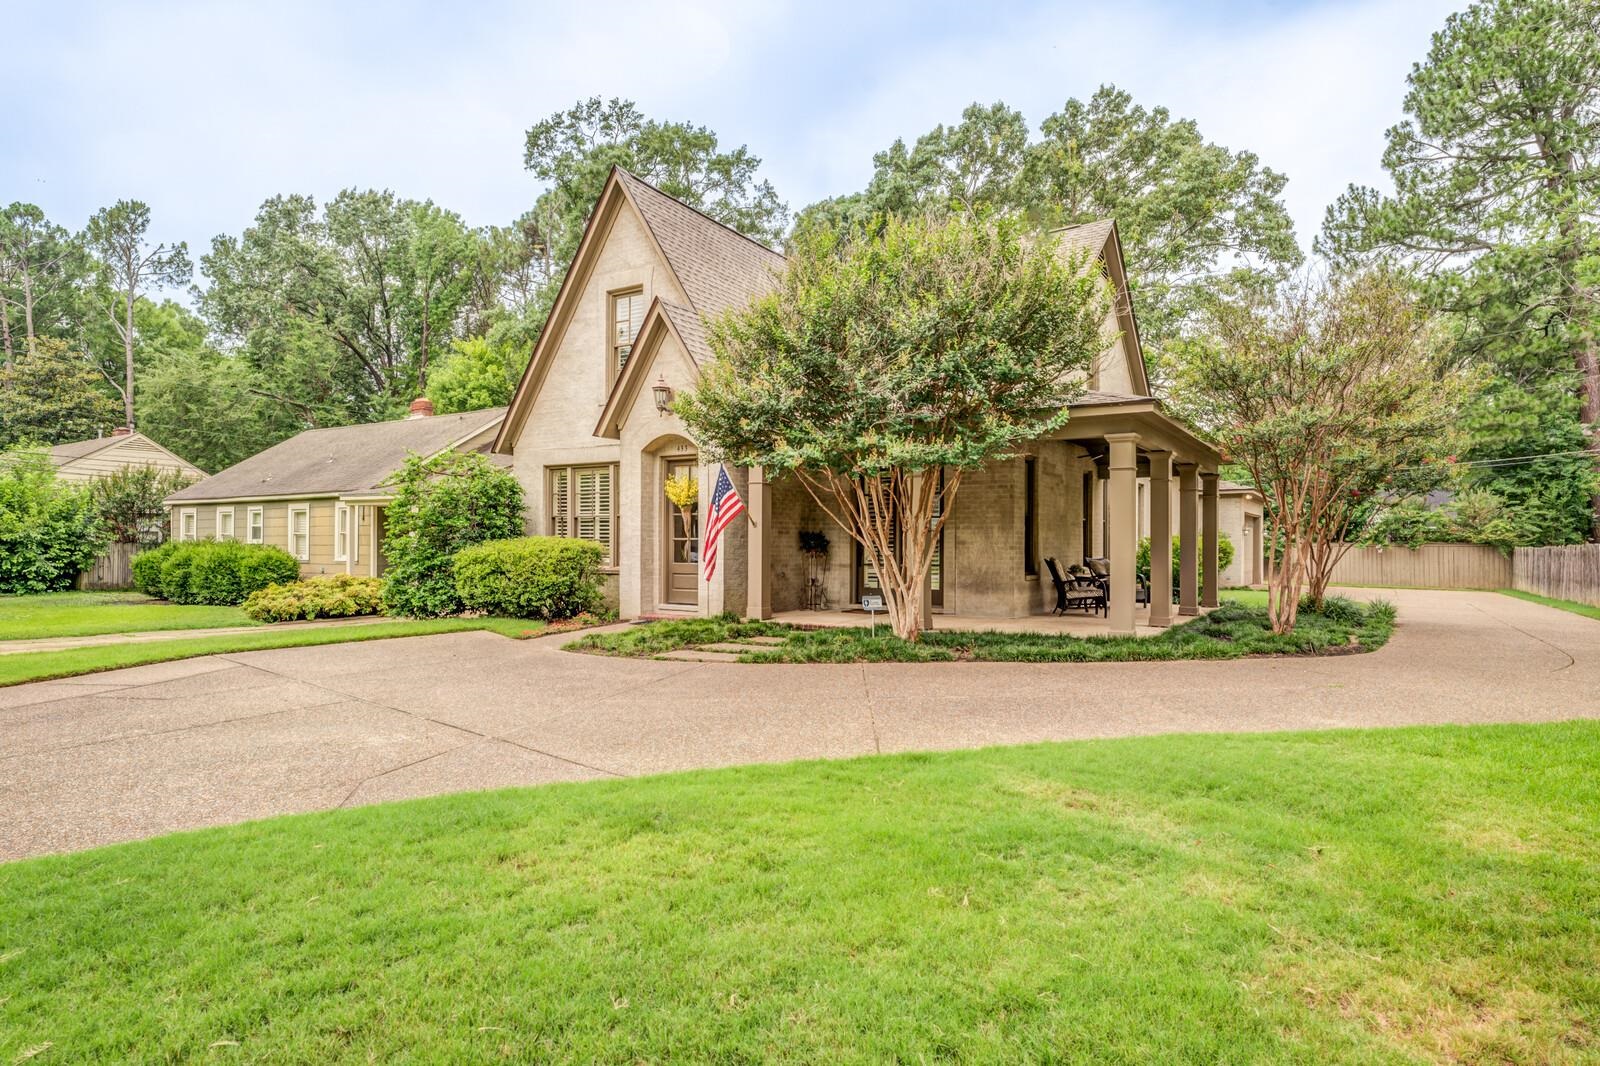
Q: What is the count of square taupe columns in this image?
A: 6